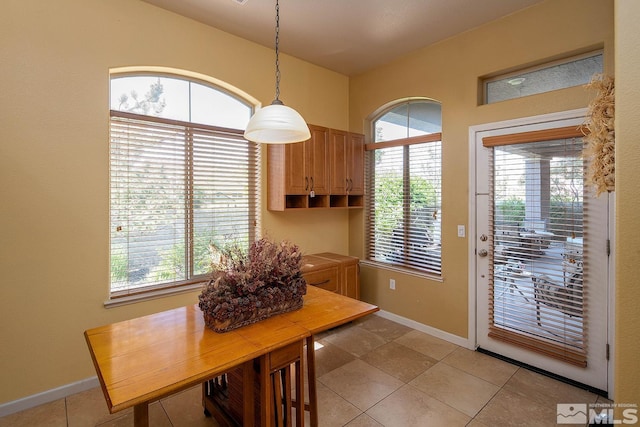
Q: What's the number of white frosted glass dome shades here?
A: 1